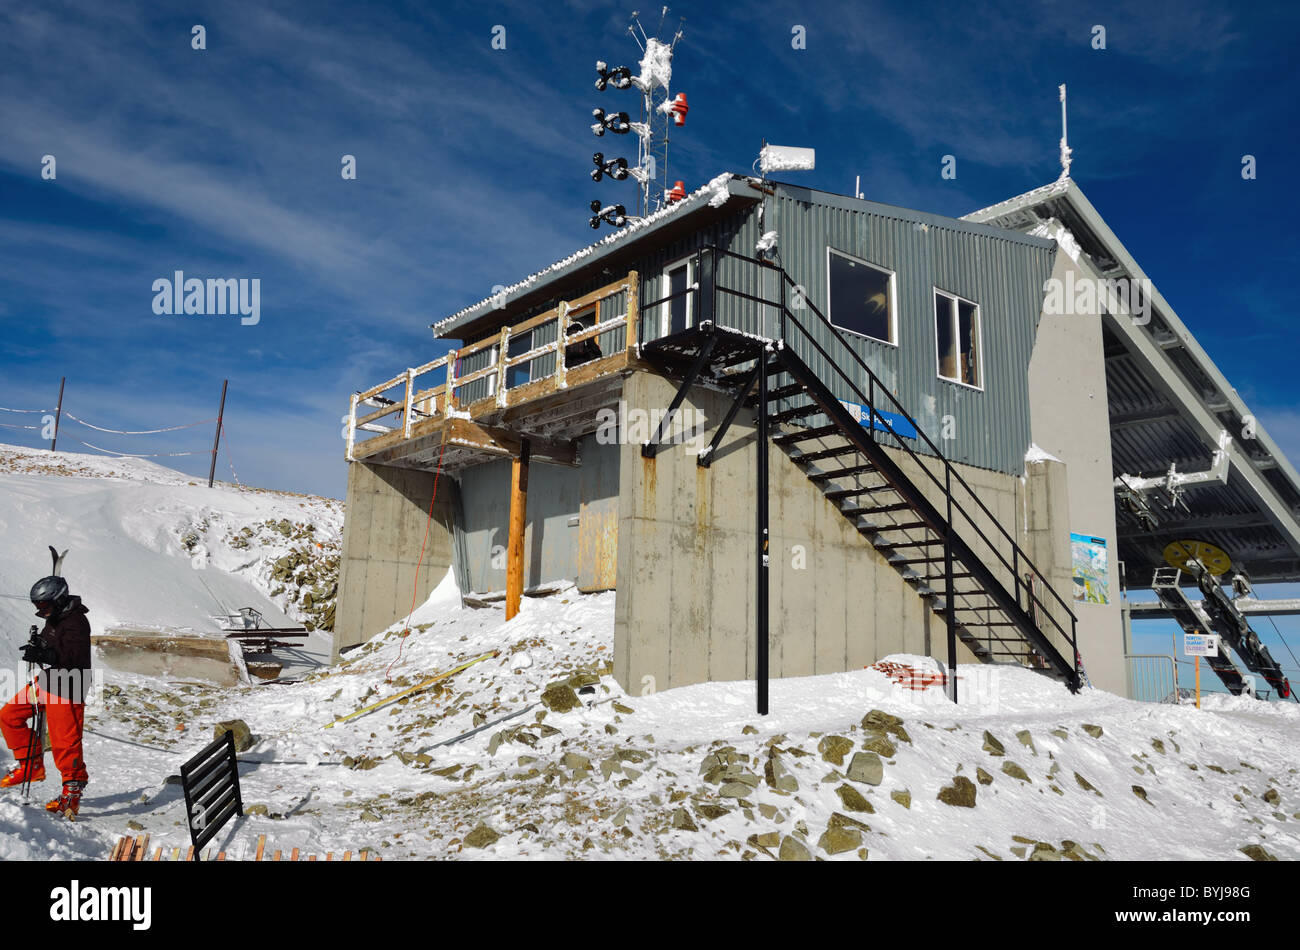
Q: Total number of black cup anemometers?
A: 4